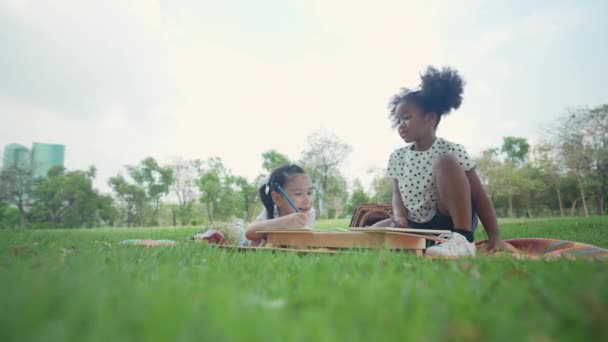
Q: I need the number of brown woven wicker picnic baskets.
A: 1